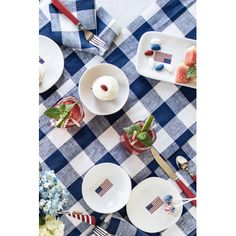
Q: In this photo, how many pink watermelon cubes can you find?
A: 2